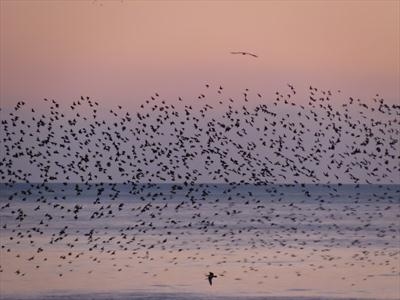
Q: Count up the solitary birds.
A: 2